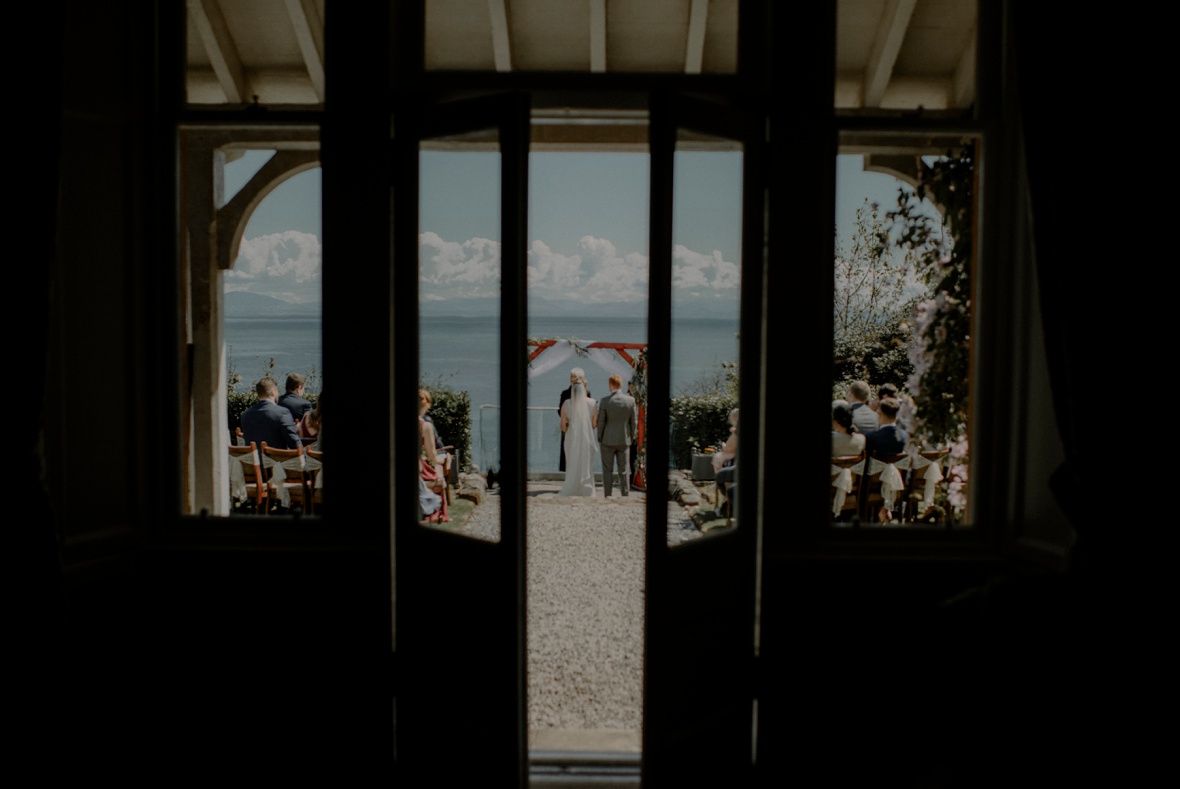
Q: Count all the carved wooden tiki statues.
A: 0